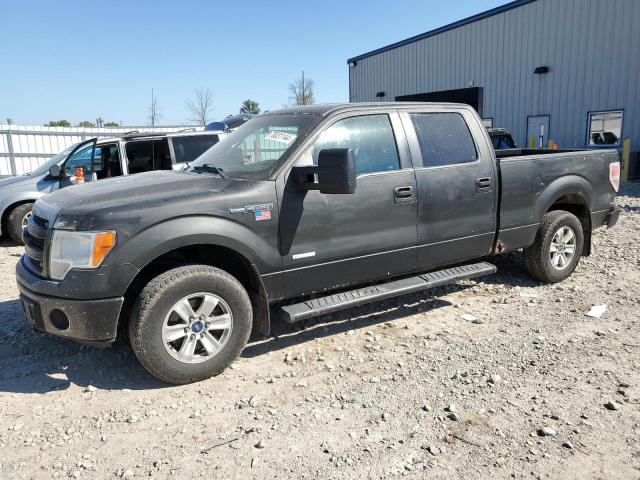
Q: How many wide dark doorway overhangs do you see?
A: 1